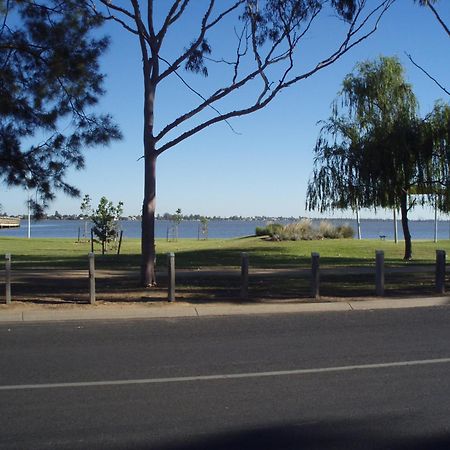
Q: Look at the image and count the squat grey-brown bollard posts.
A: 7